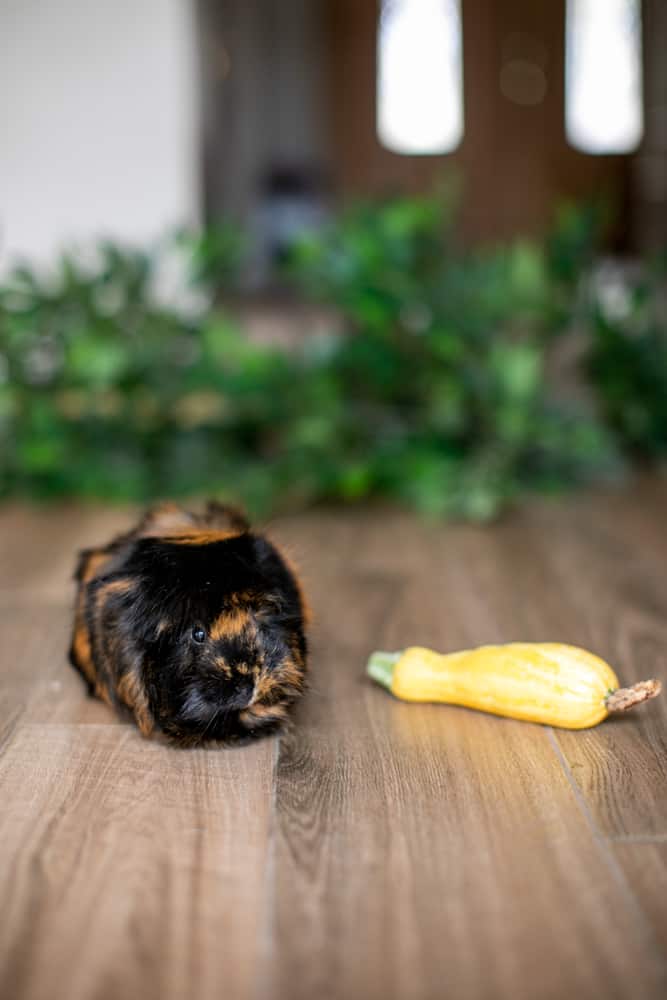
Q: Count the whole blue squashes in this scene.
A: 0